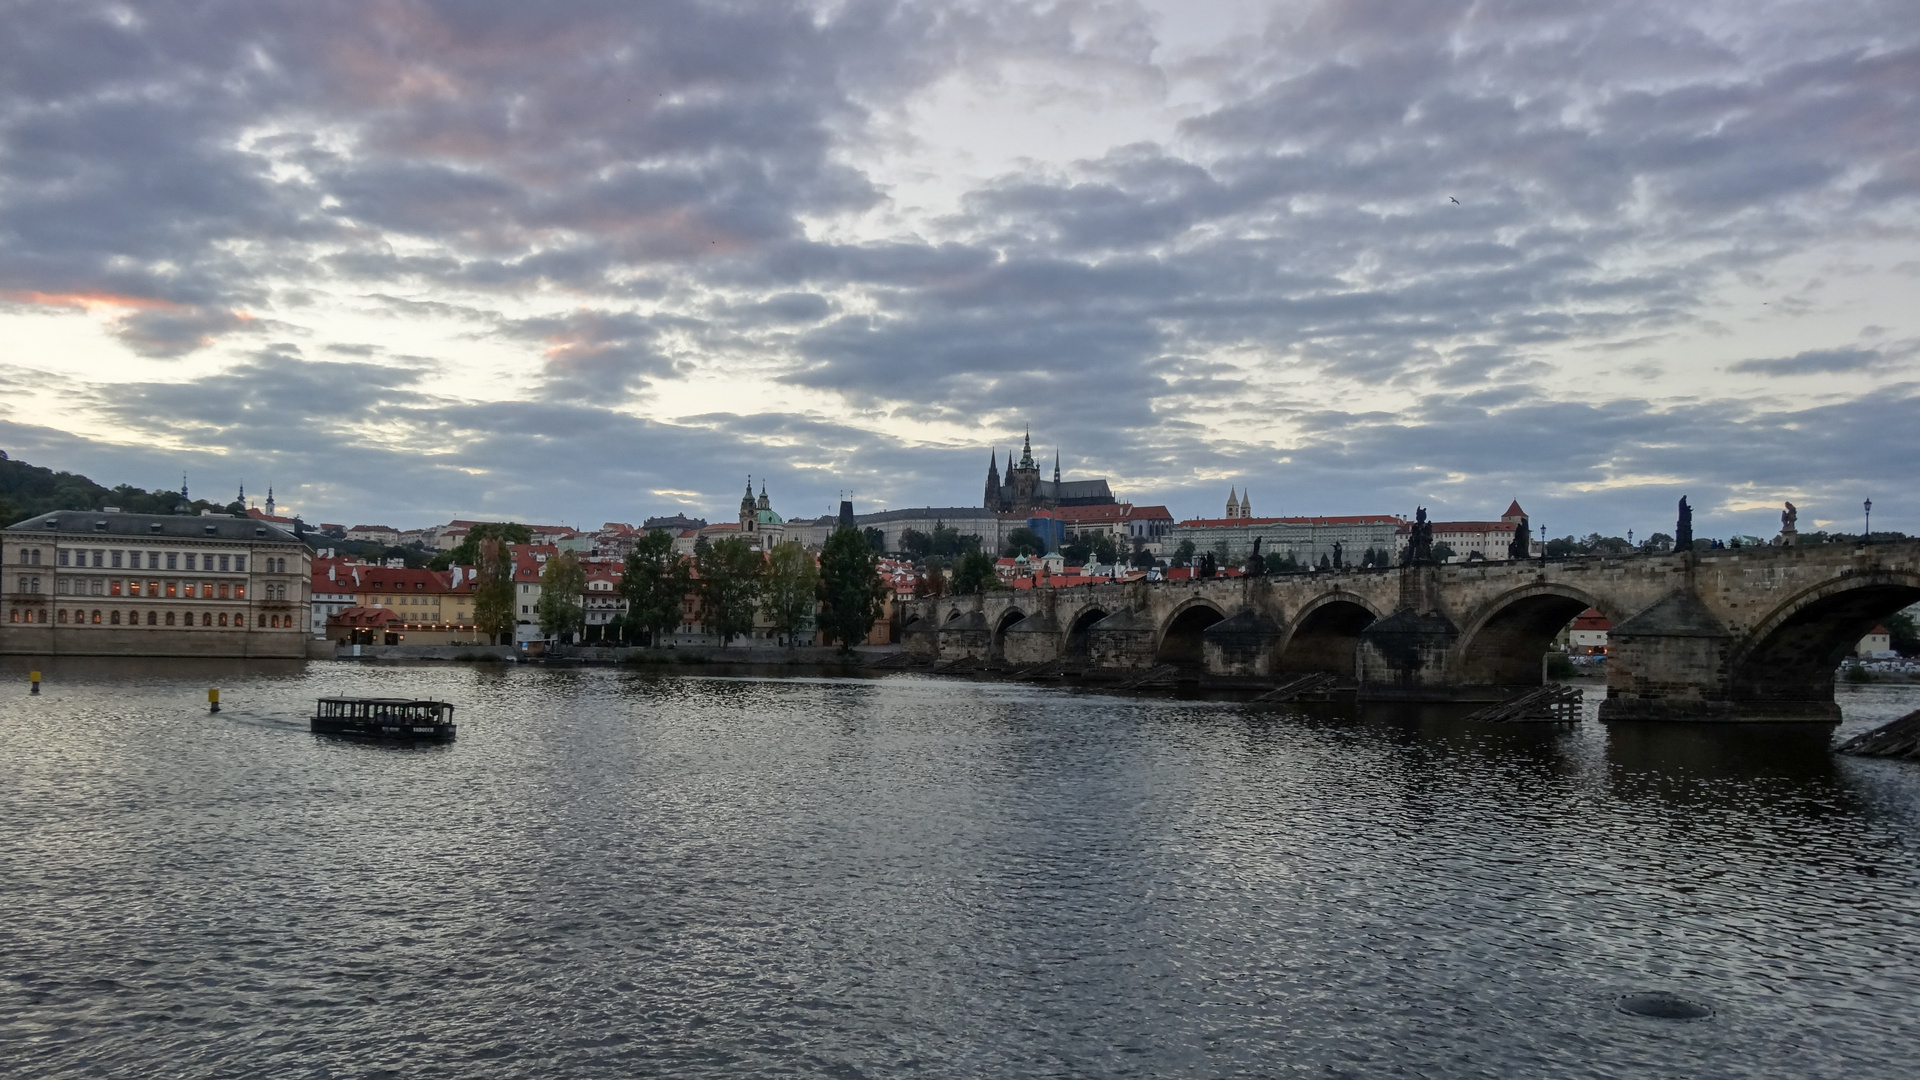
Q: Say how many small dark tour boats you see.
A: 1